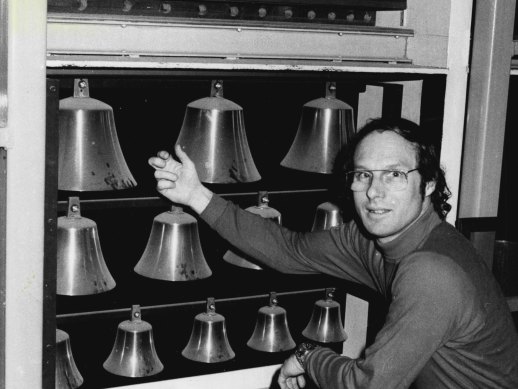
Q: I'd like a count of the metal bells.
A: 12